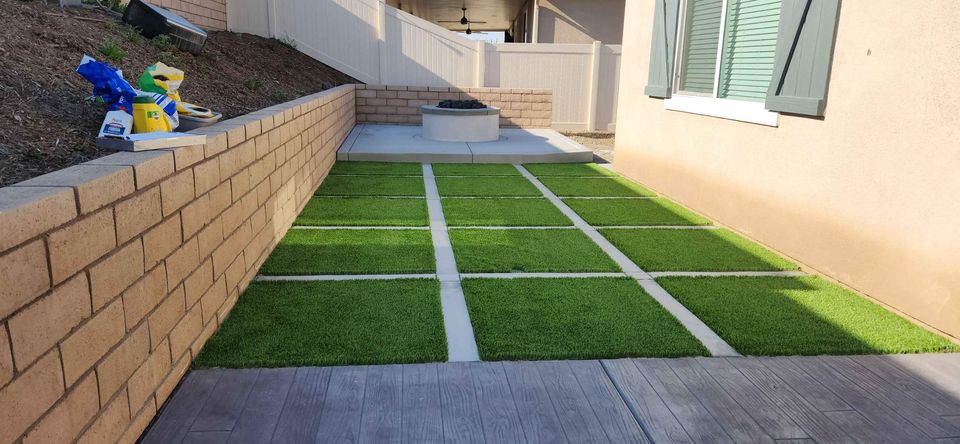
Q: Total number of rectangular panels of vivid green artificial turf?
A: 15